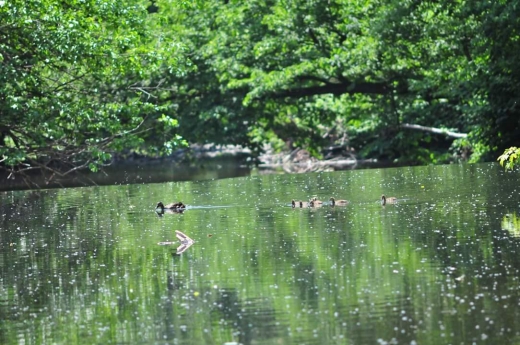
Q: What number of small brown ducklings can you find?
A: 5